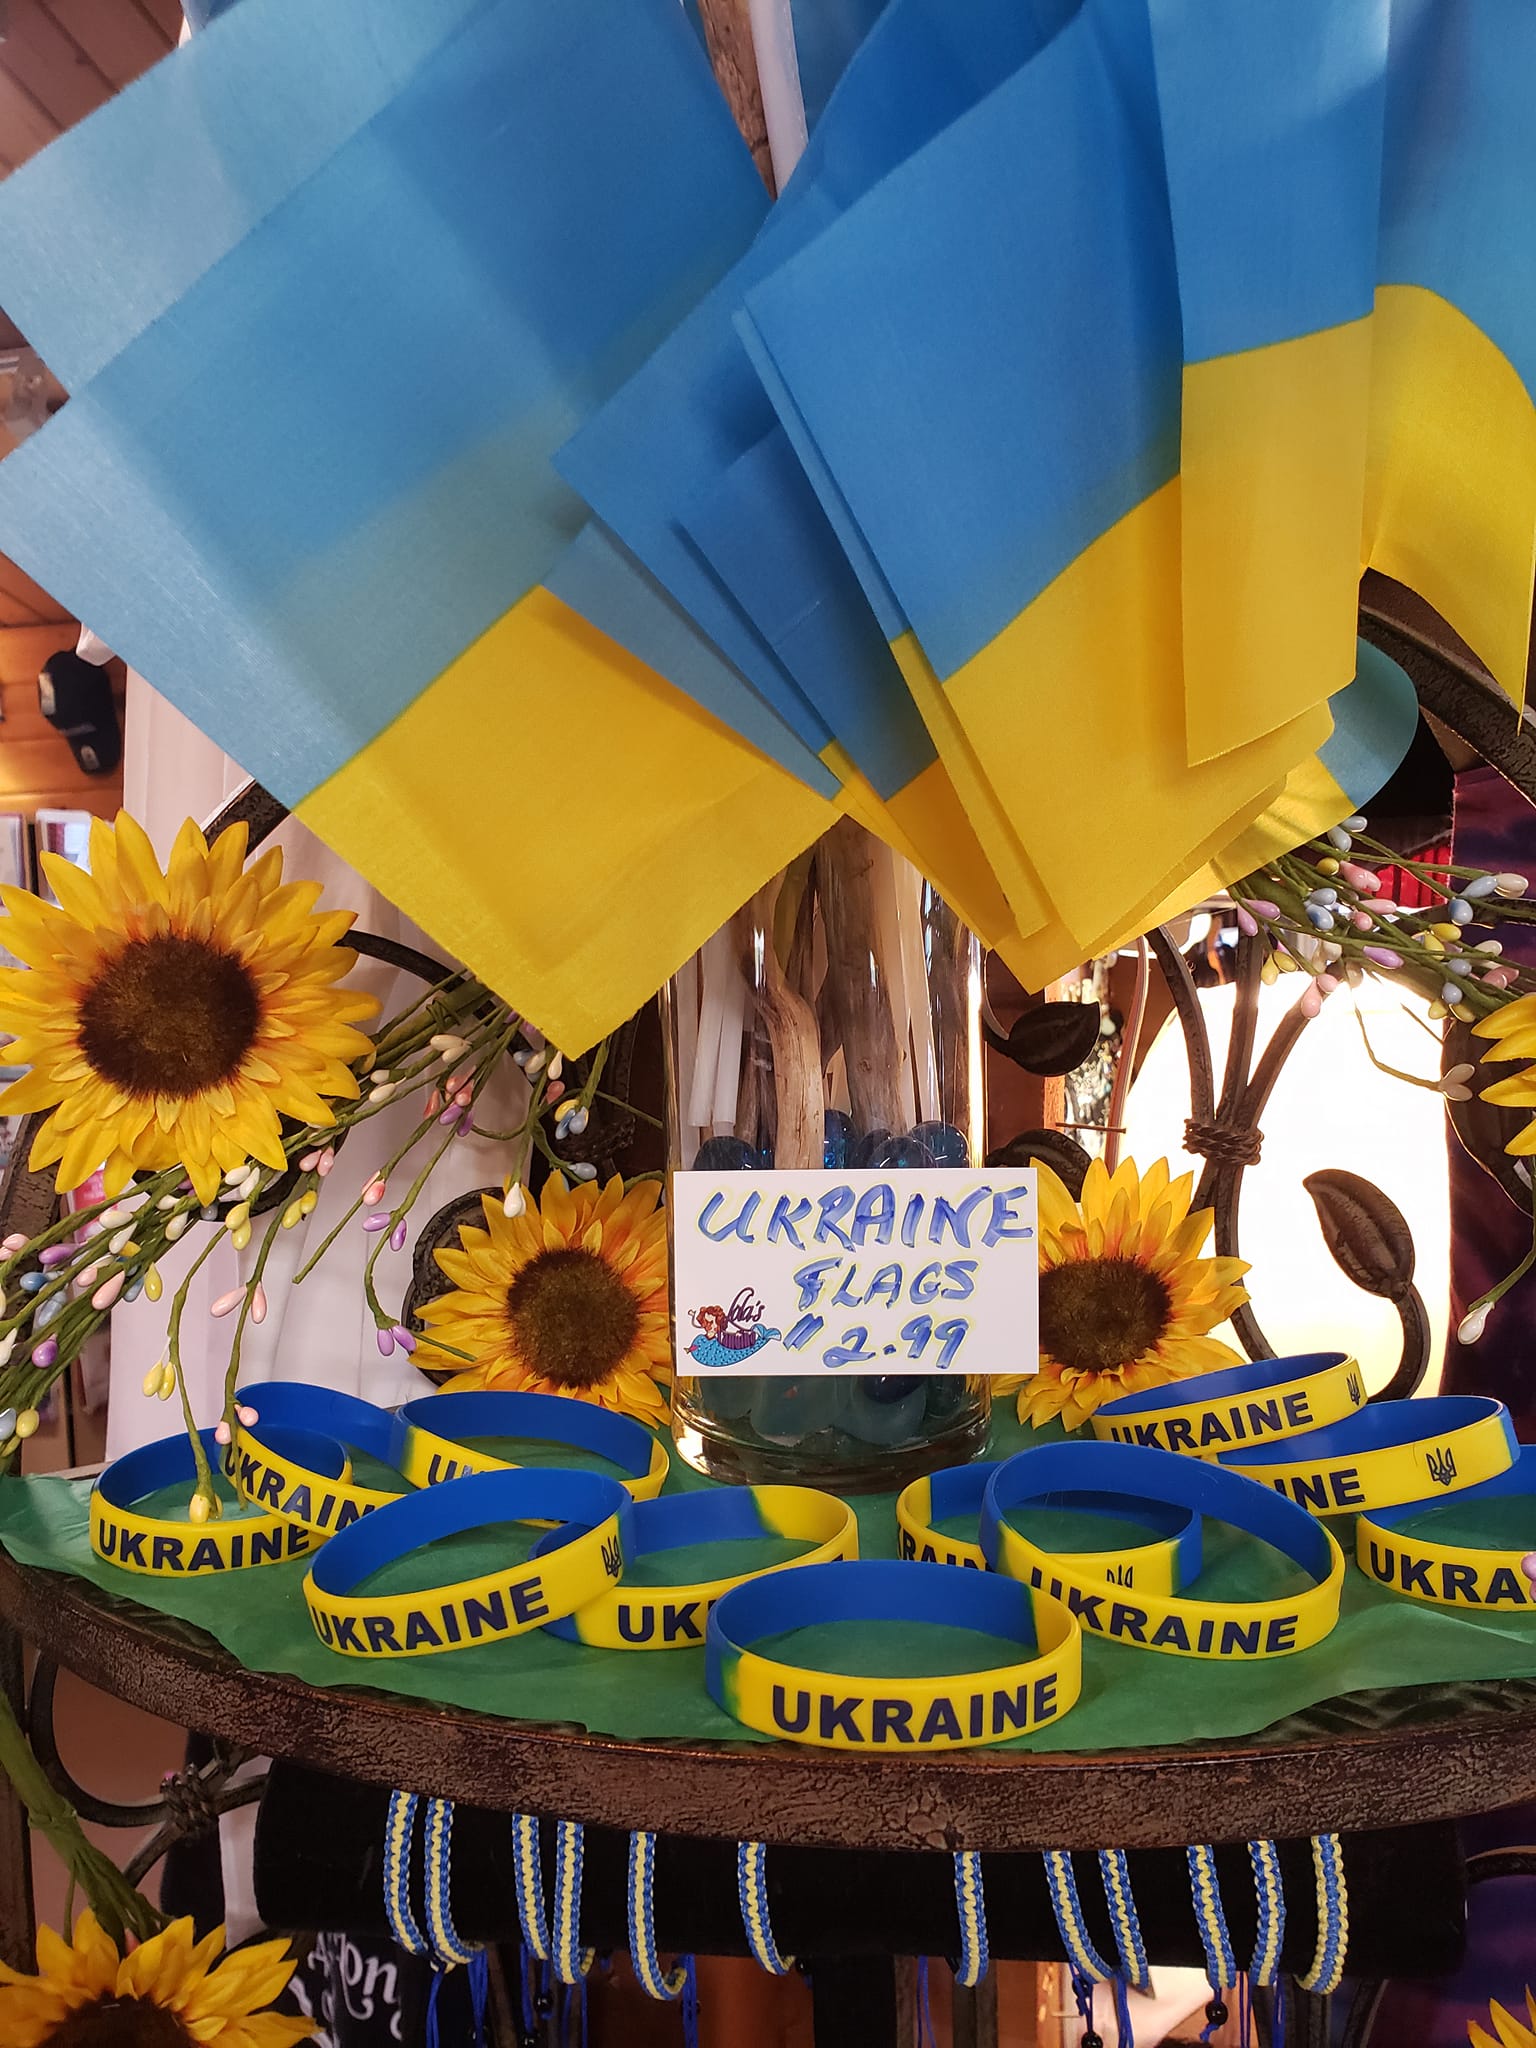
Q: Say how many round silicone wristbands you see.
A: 11